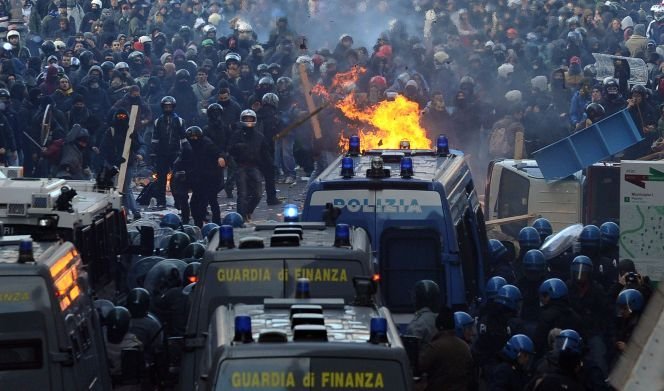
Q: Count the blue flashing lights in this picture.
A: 11